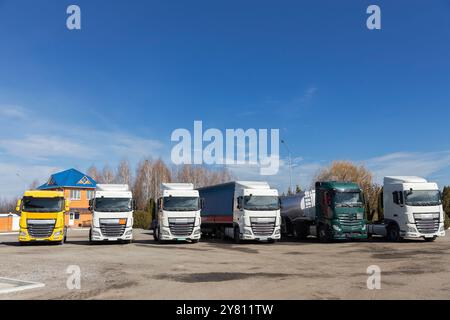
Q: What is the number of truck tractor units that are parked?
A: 6